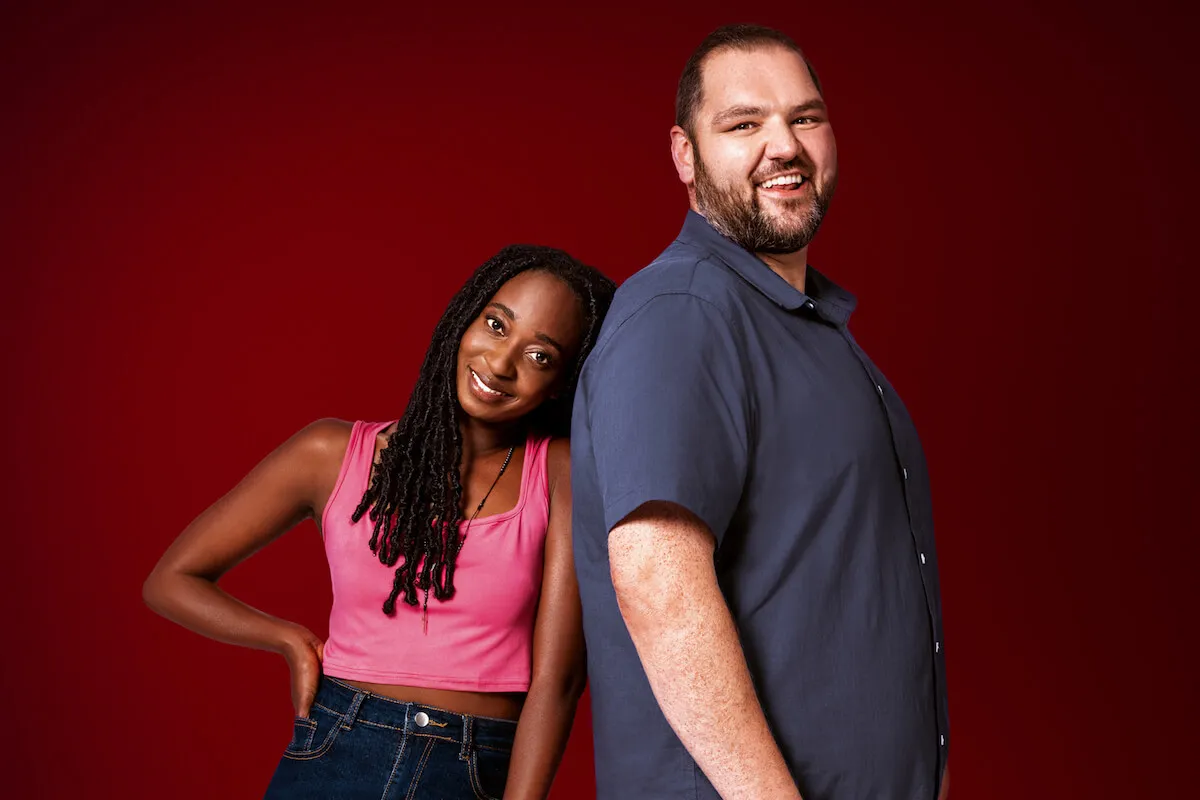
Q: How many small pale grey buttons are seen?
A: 6